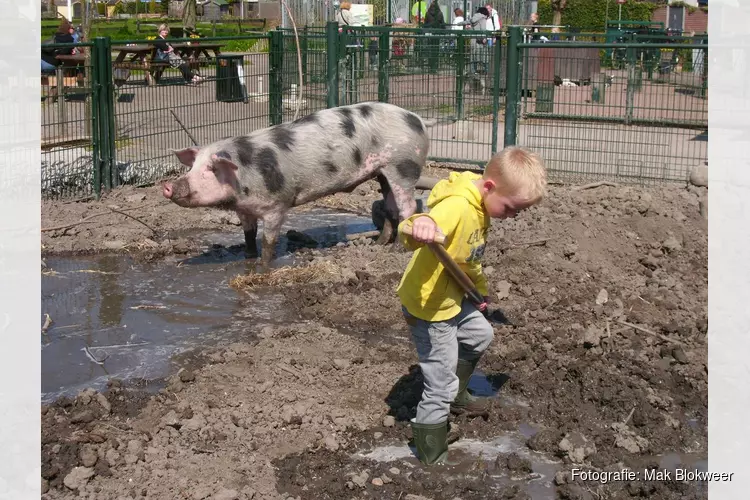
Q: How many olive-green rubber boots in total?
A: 2